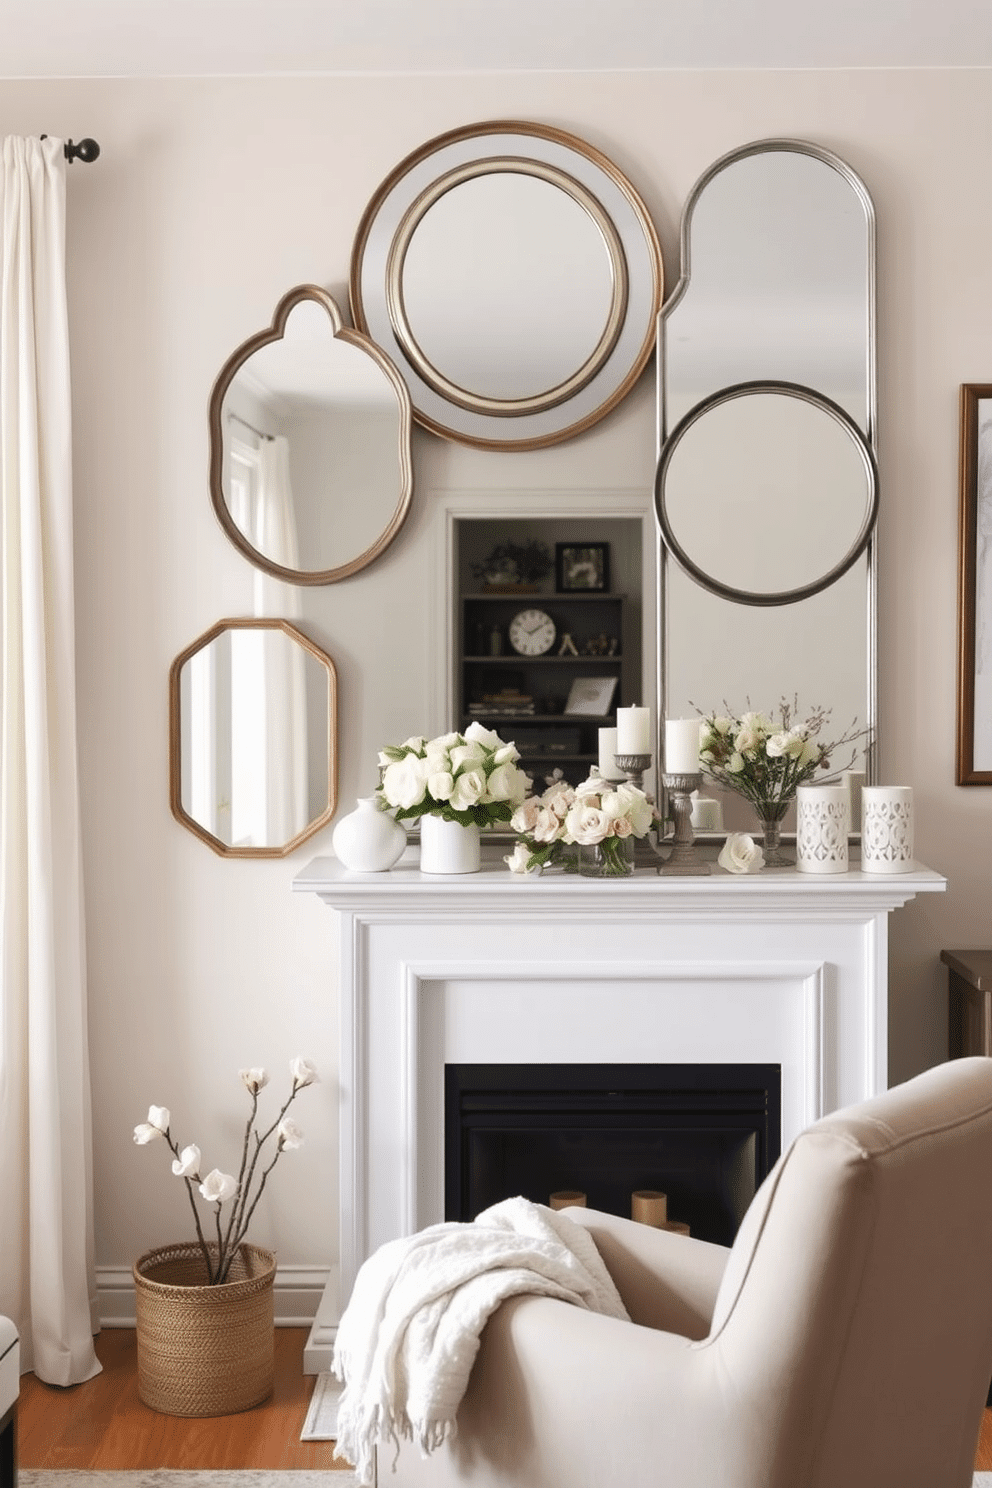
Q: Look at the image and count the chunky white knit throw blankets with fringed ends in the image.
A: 1